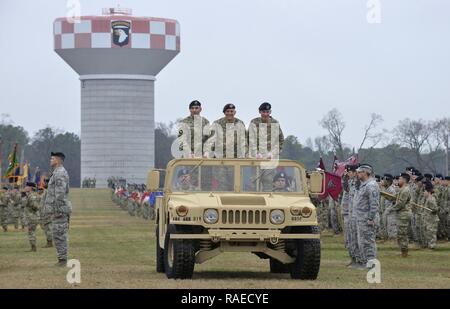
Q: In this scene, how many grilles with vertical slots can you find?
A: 1